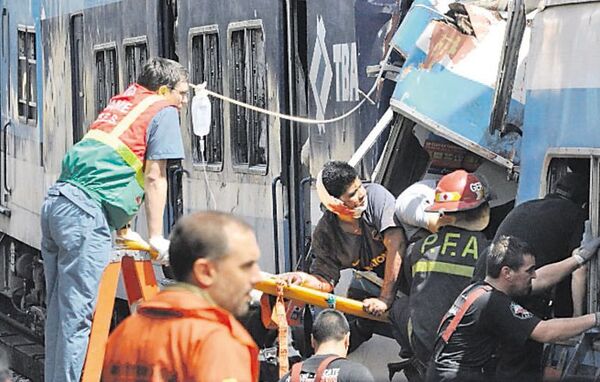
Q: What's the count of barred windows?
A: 5